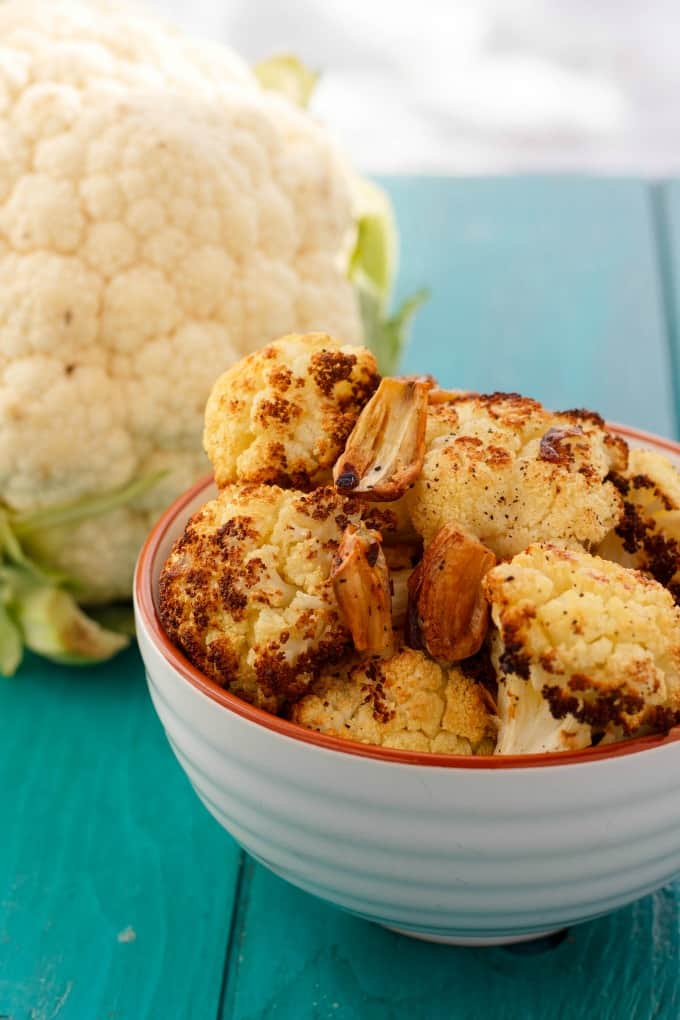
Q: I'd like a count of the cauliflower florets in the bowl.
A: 6